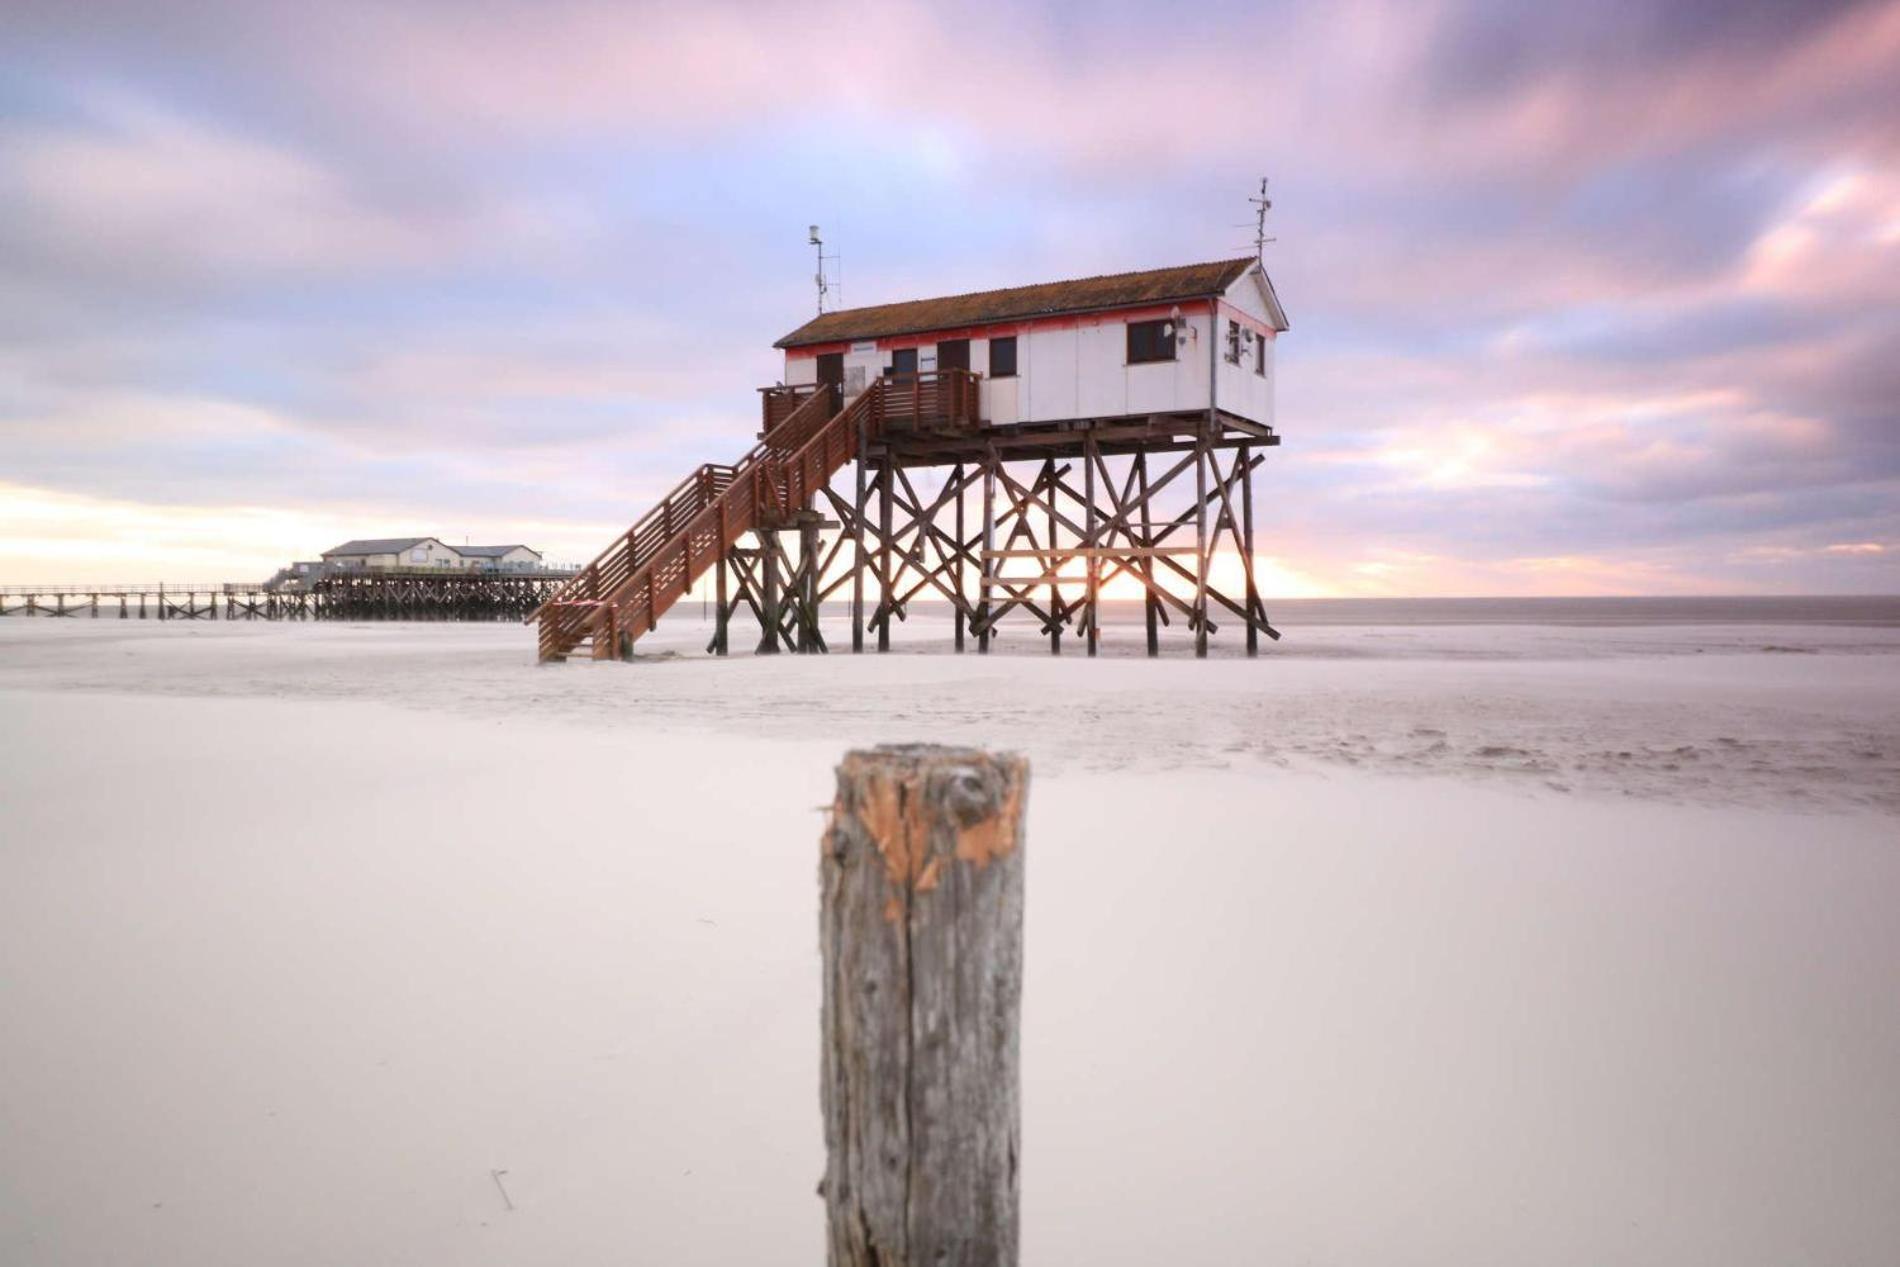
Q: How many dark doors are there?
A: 2